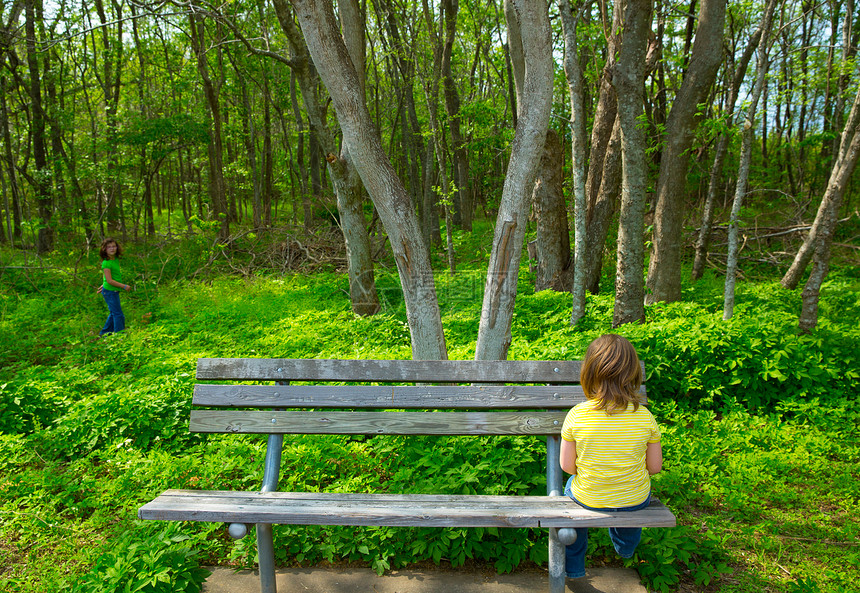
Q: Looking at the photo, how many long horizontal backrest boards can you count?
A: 3